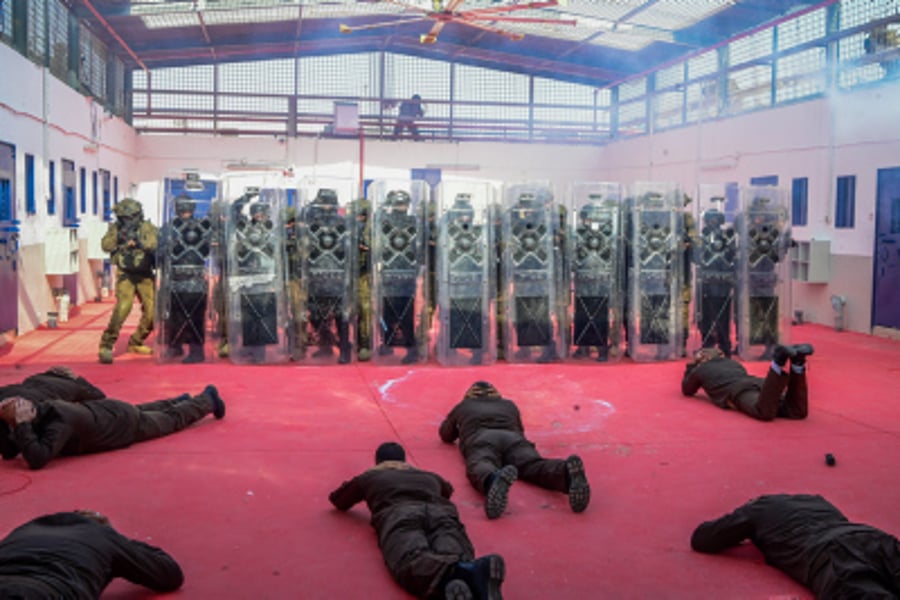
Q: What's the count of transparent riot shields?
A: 10